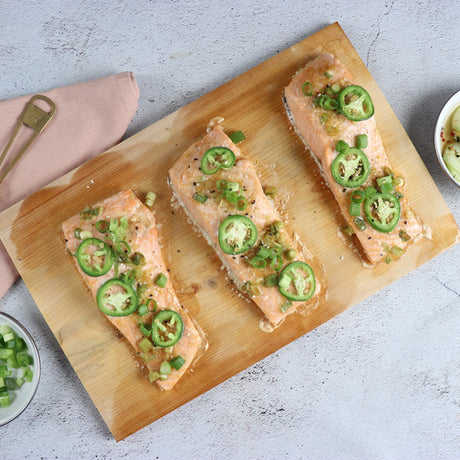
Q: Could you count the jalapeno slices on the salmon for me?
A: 9